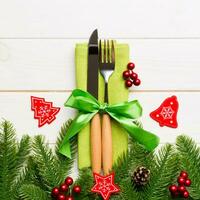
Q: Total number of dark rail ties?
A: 0